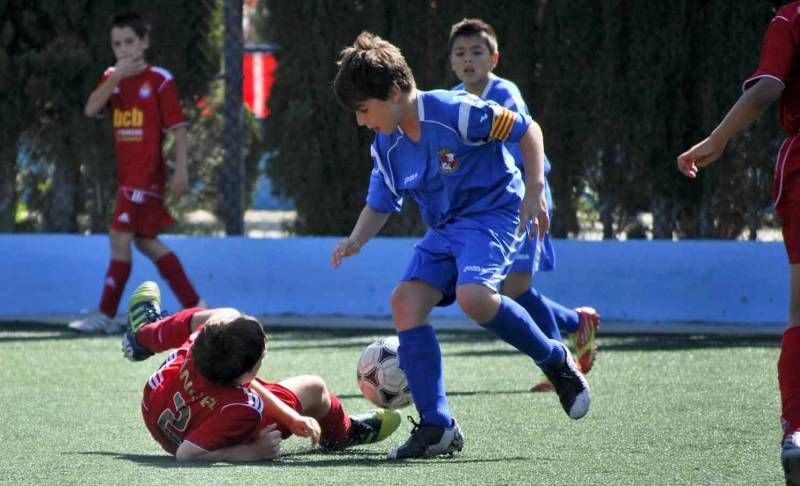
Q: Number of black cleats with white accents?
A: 2